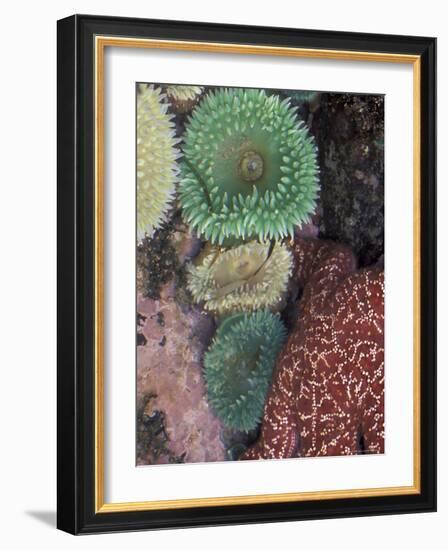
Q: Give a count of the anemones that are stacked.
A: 3